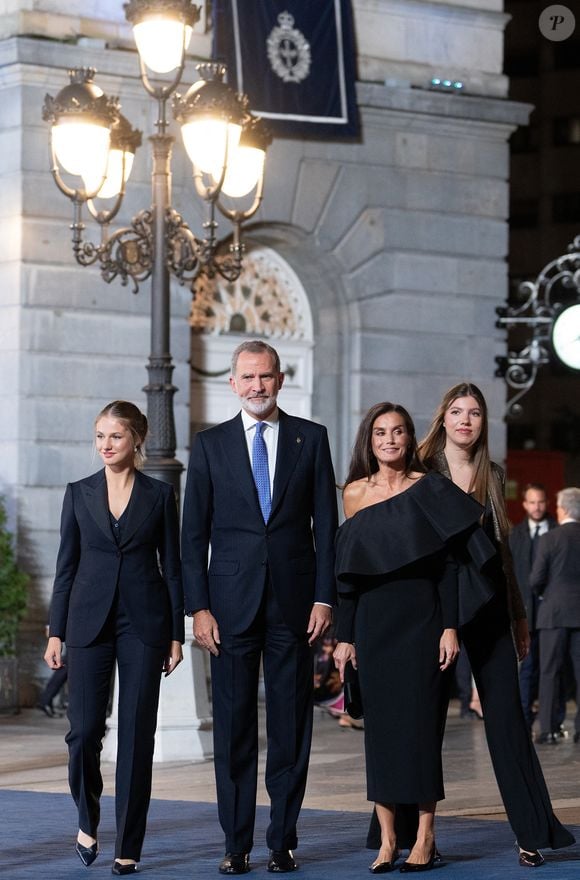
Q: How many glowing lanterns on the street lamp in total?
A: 5